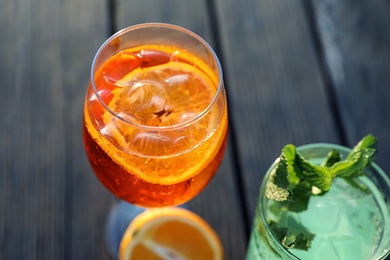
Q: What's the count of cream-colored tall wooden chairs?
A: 0